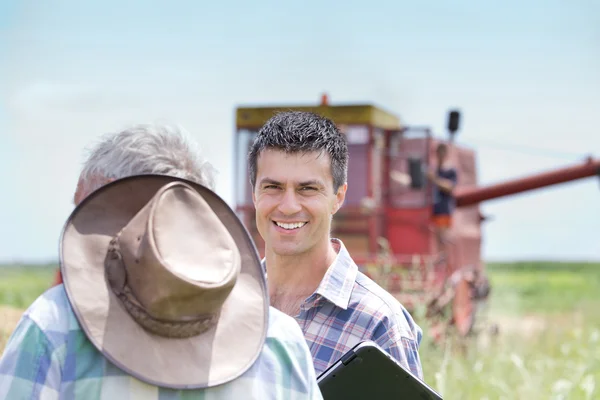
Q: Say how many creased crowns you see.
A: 1